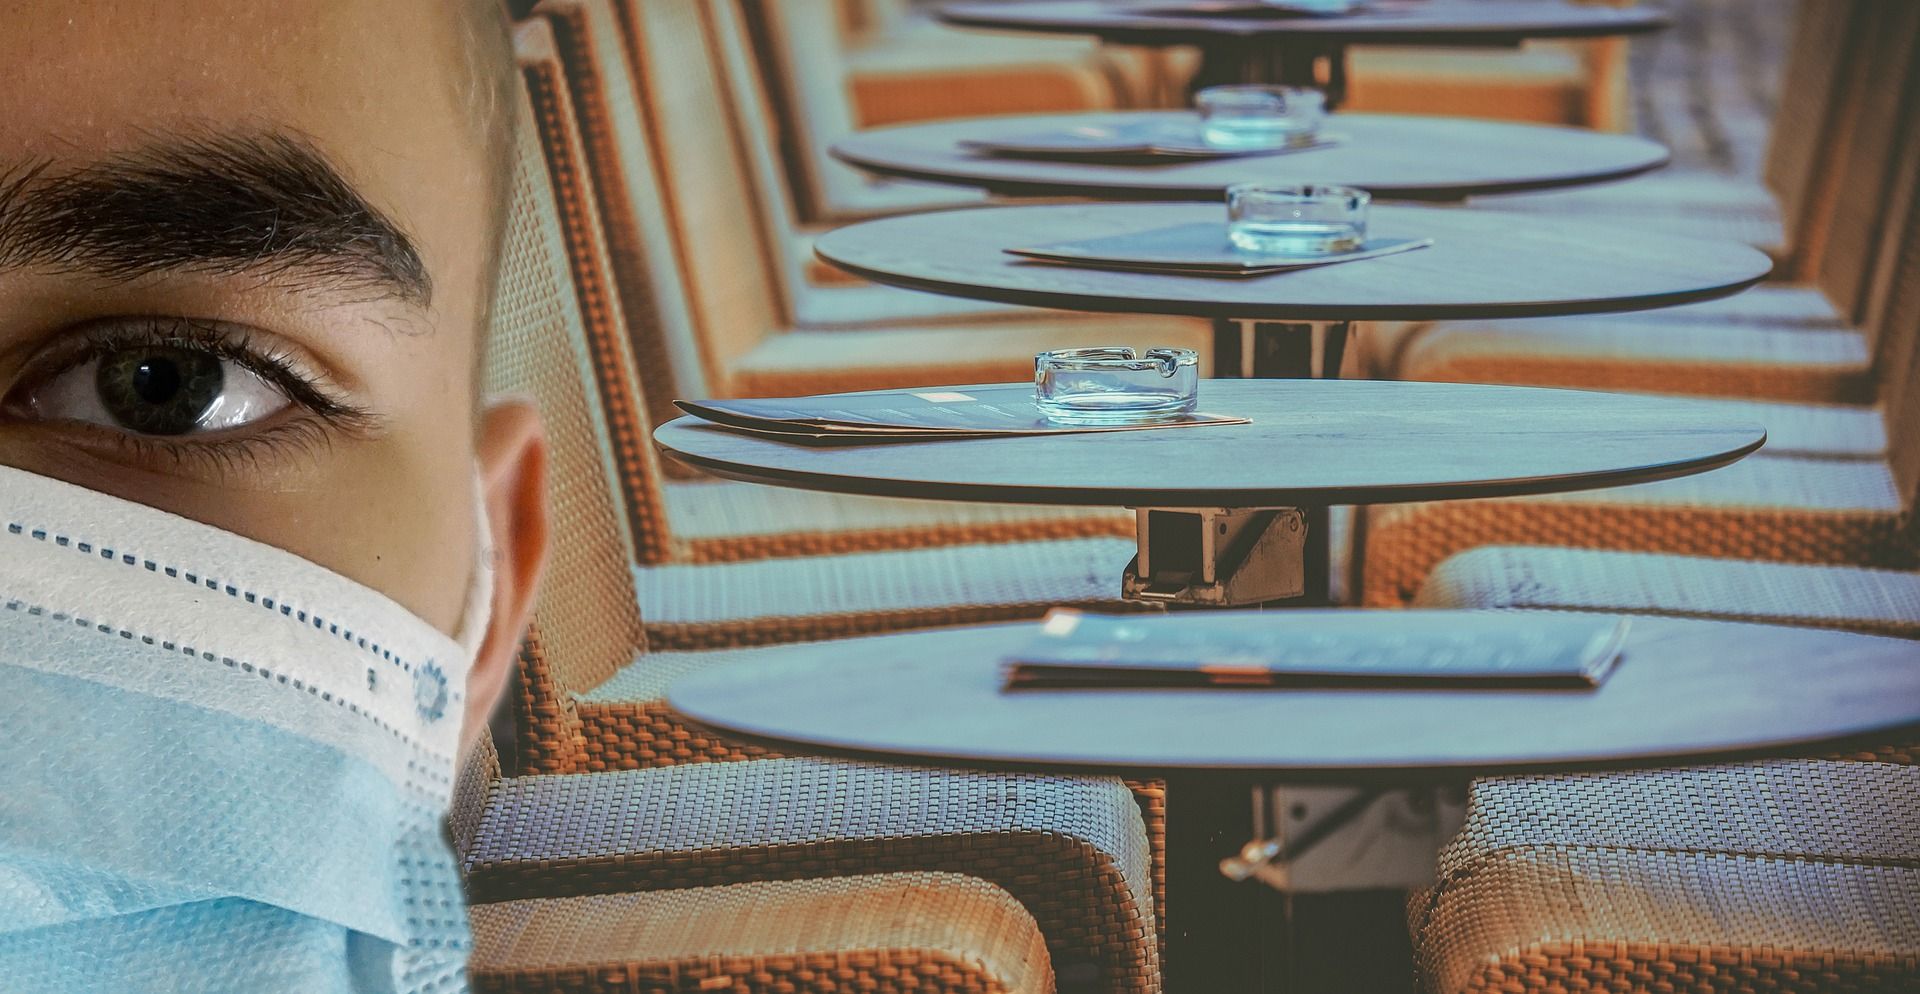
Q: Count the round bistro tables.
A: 5